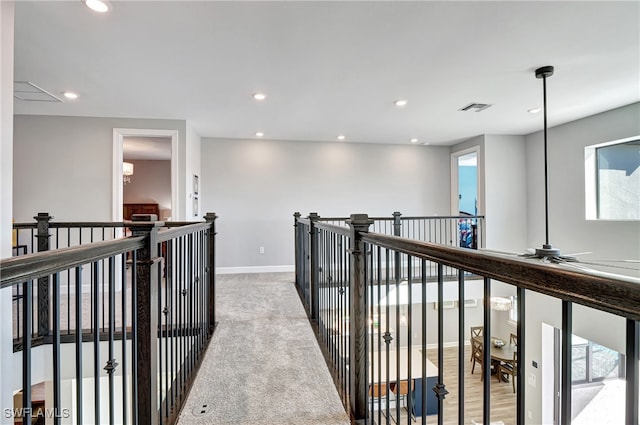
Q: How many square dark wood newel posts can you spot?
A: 7